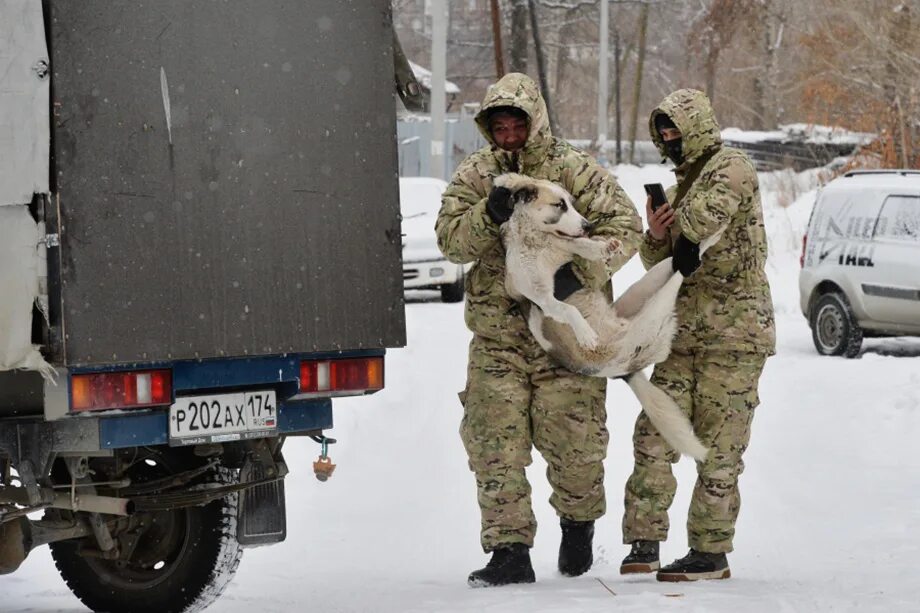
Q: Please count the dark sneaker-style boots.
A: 2